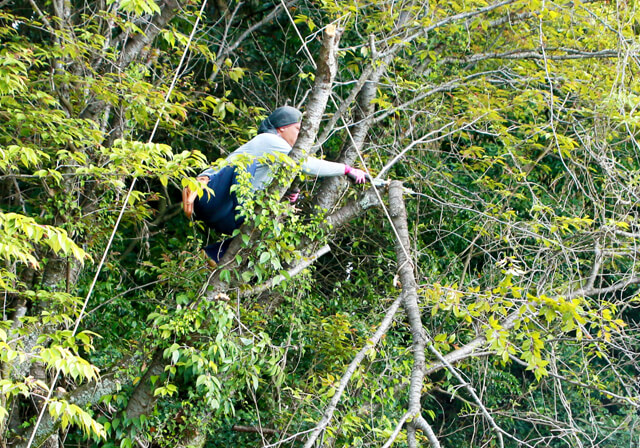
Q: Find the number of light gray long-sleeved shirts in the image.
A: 1